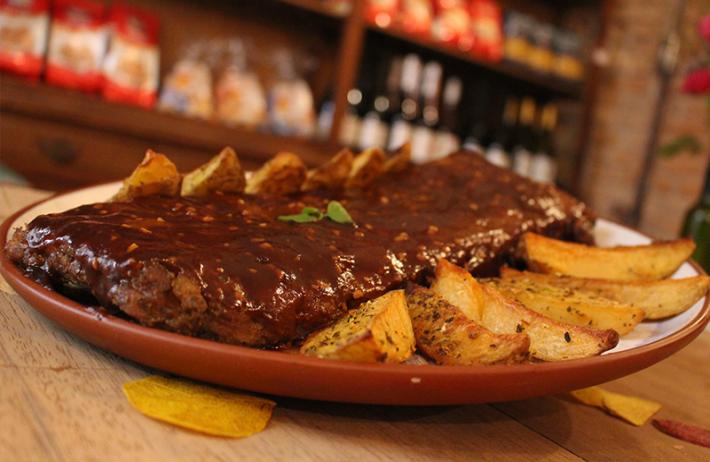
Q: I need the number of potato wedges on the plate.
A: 13